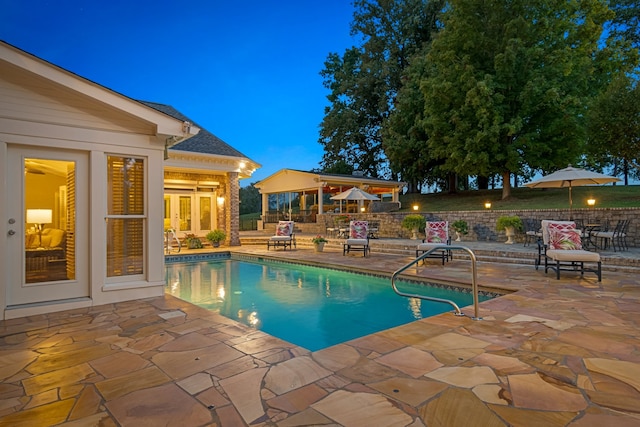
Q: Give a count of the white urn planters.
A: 3